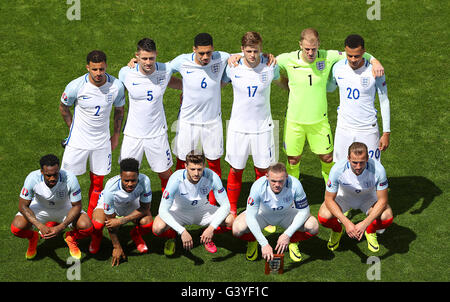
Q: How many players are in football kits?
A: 11